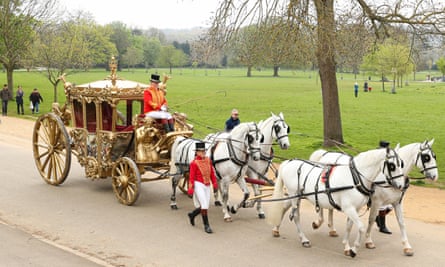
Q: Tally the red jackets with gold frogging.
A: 2